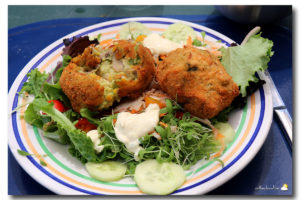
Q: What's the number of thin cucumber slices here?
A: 5